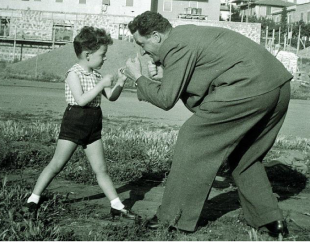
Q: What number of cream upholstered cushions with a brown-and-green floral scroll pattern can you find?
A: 0